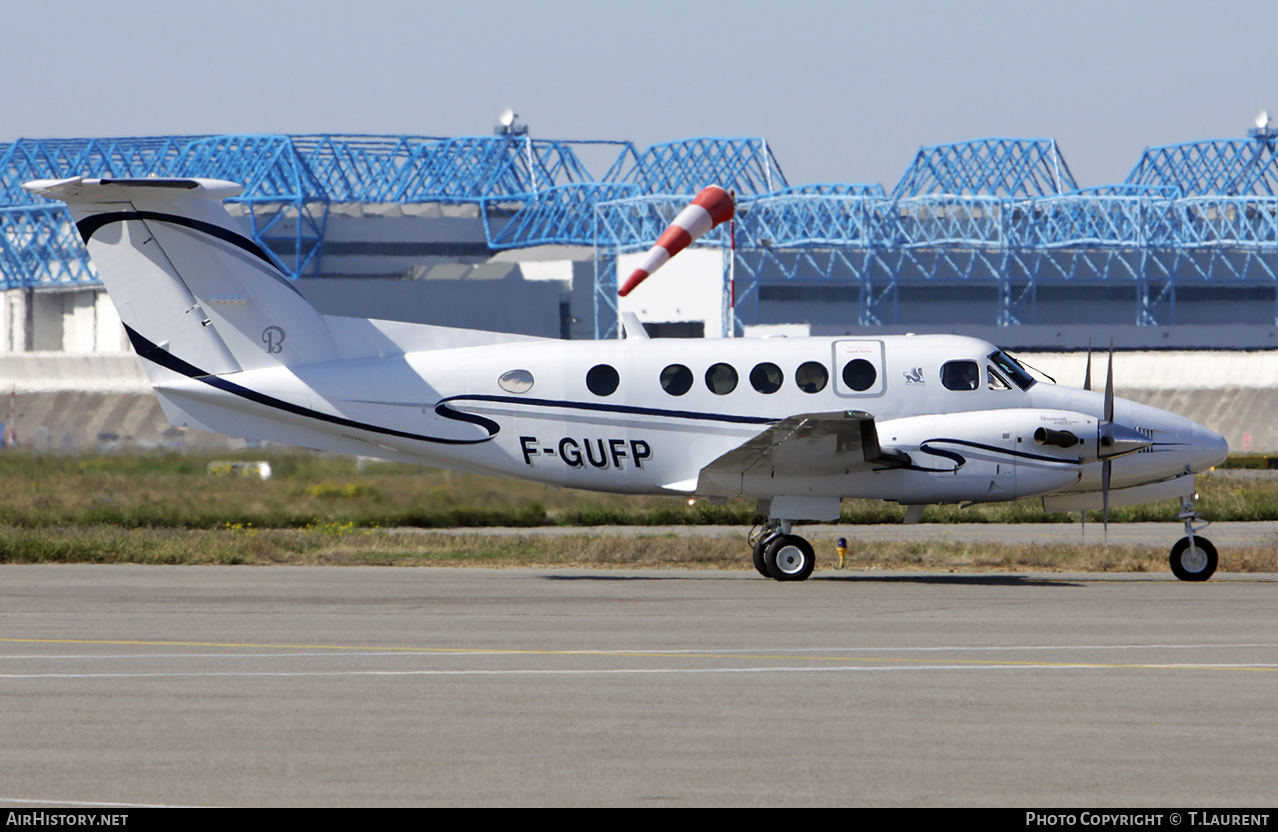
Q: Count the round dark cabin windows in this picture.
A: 6